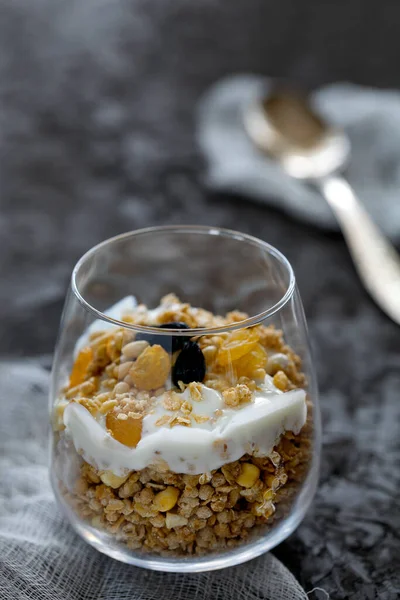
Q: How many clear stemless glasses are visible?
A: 1